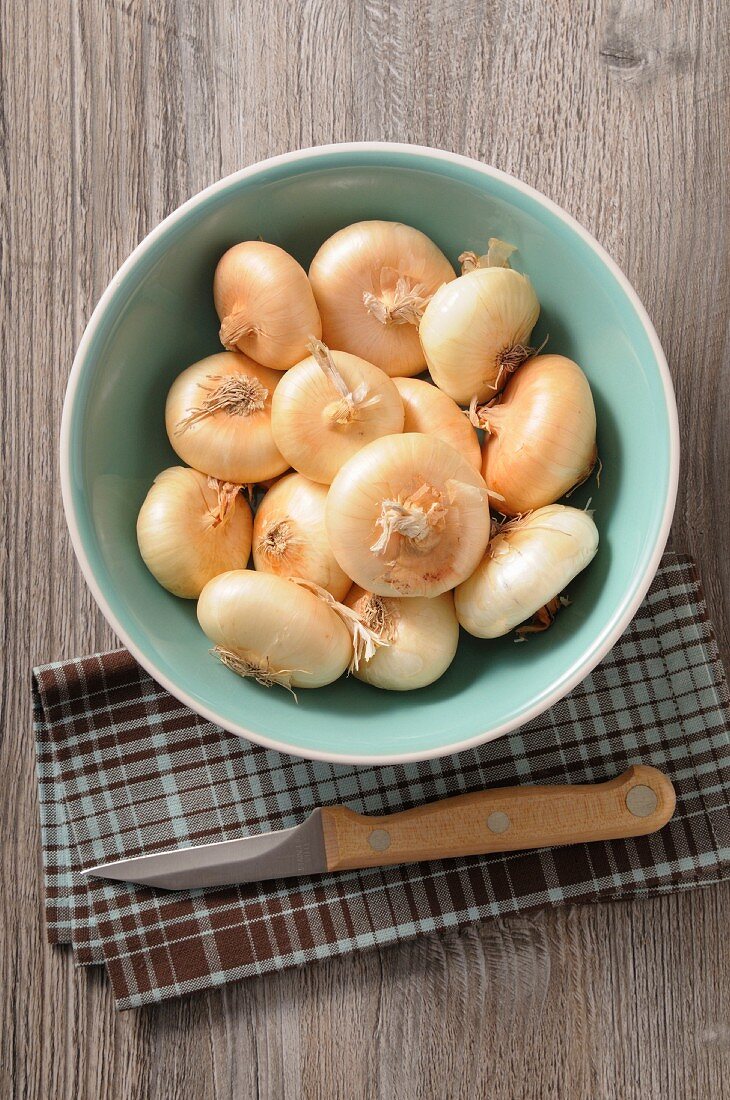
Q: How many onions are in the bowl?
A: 13